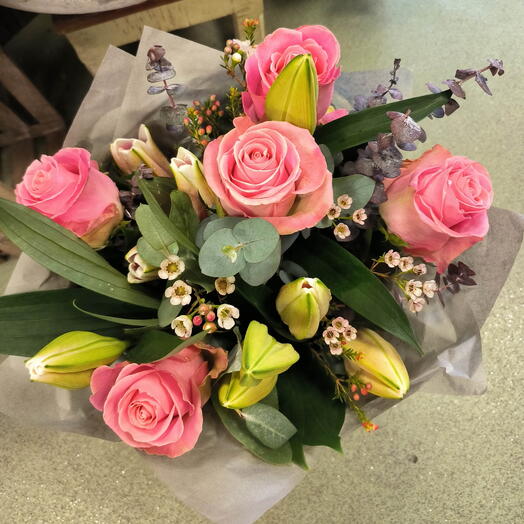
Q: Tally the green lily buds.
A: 6